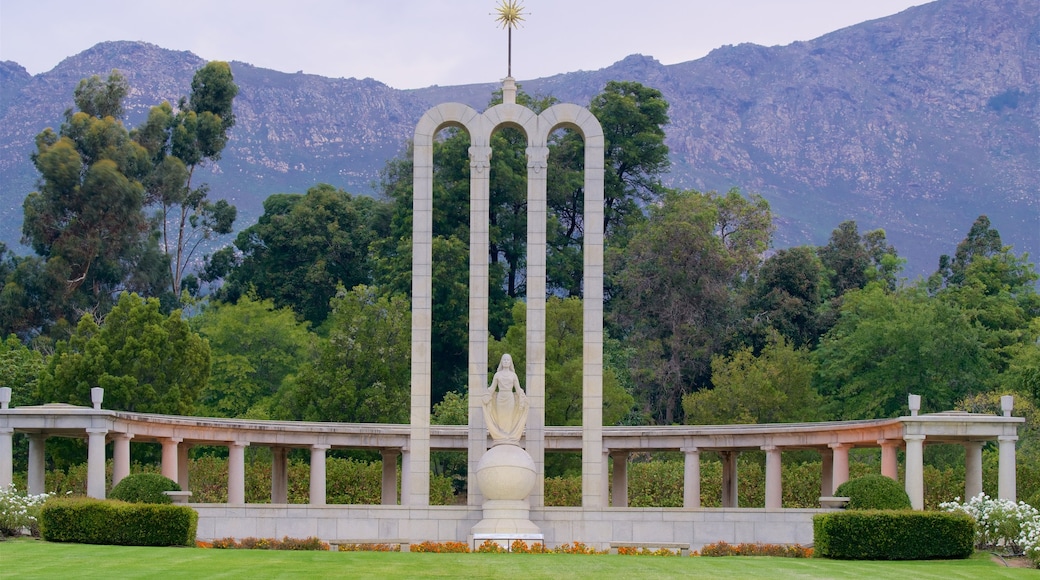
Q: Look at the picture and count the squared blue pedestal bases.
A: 0